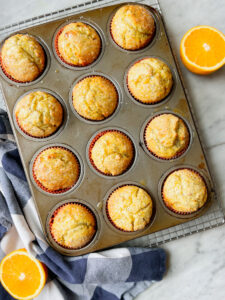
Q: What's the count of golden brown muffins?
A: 12